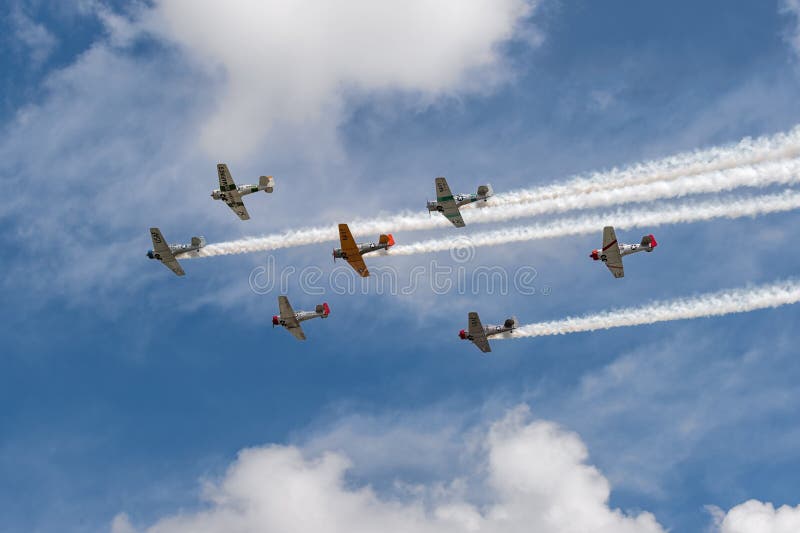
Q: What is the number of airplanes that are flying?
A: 7